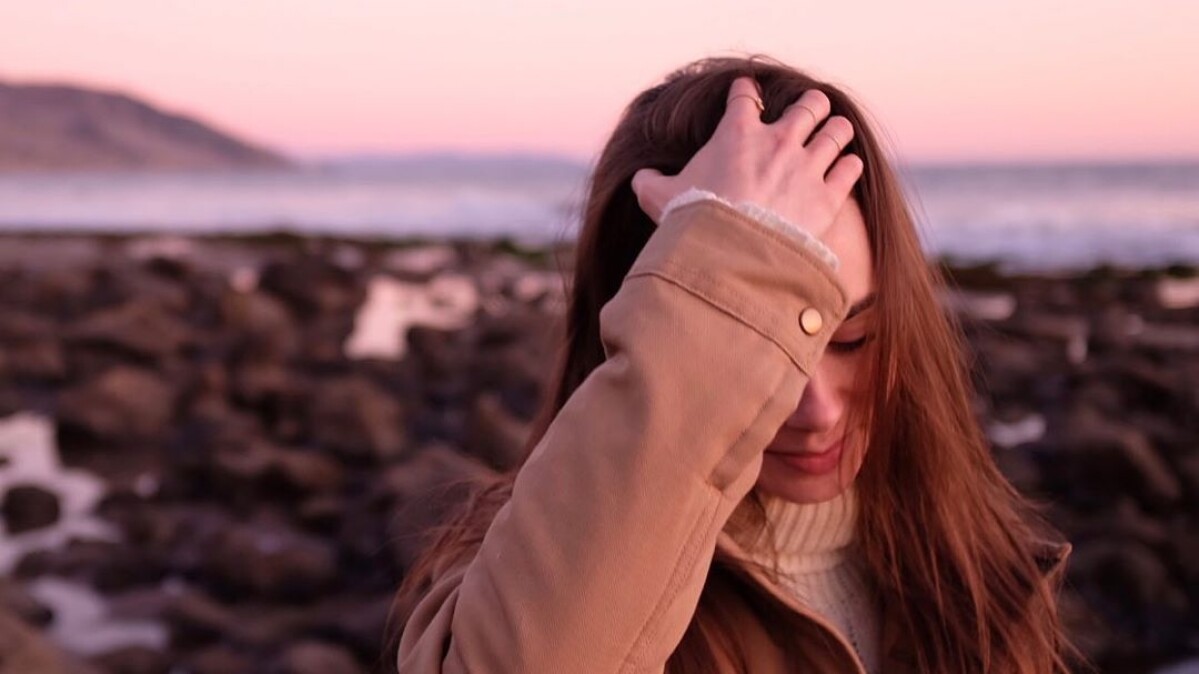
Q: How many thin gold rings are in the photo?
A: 3